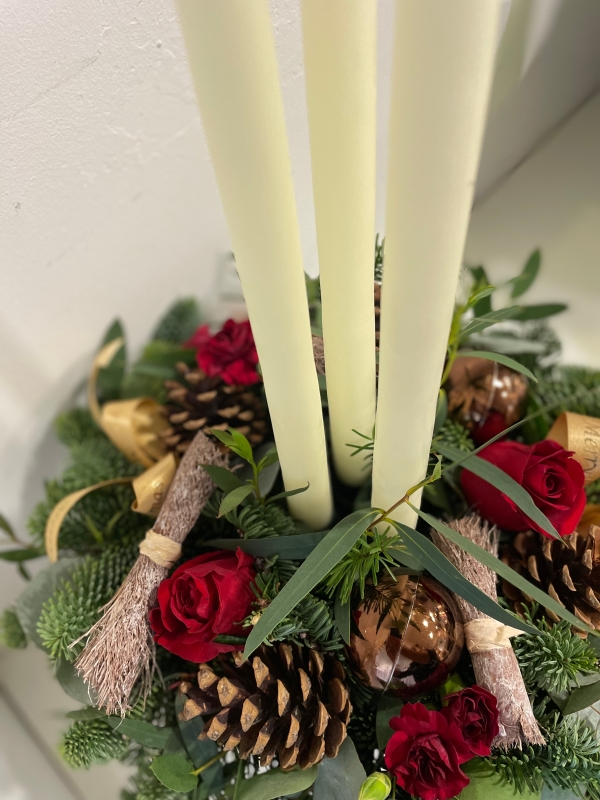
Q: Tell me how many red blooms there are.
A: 5